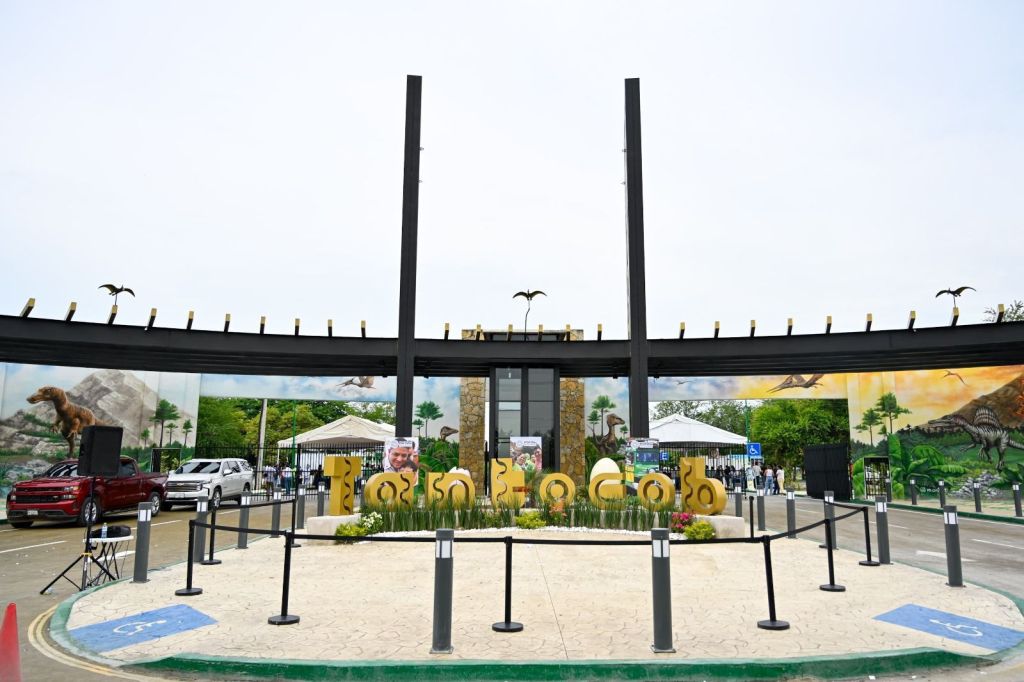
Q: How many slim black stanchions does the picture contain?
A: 9